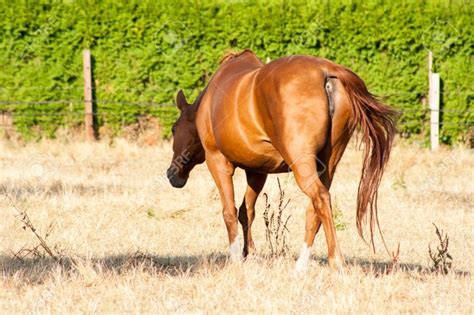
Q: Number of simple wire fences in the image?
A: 1